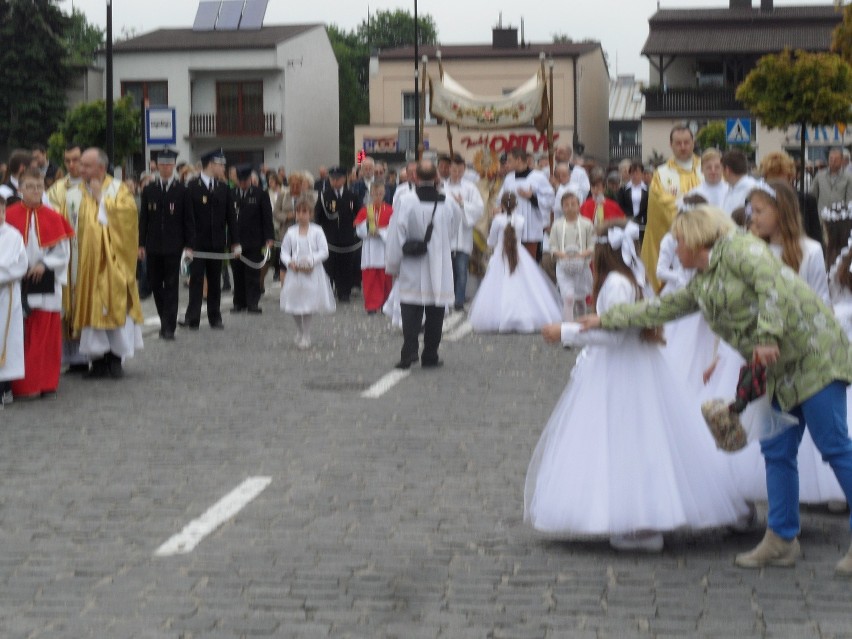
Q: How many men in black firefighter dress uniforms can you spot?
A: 4